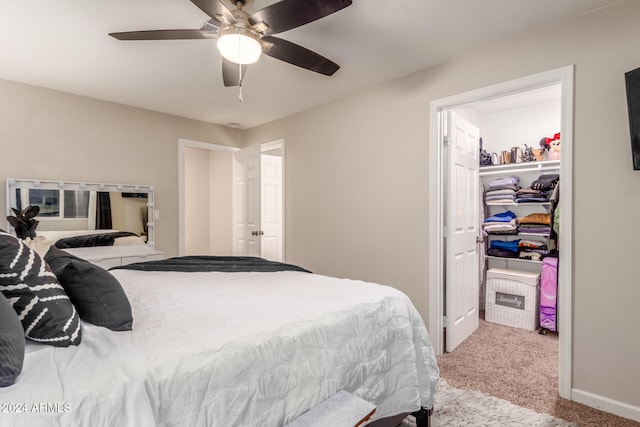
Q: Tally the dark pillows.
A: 3